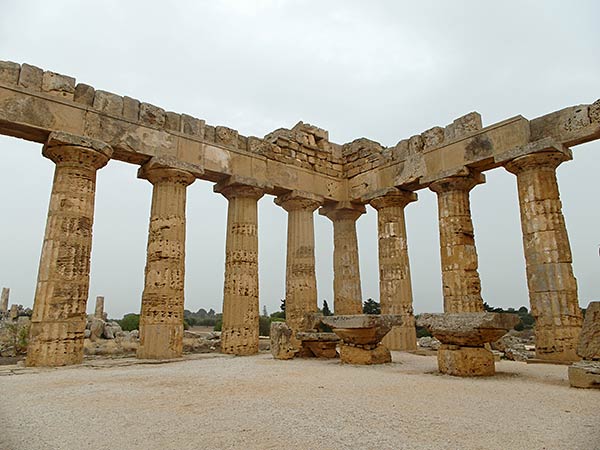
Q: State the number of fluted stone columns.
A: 8